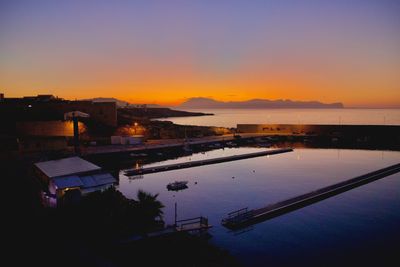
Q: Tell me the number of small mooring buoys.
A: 4